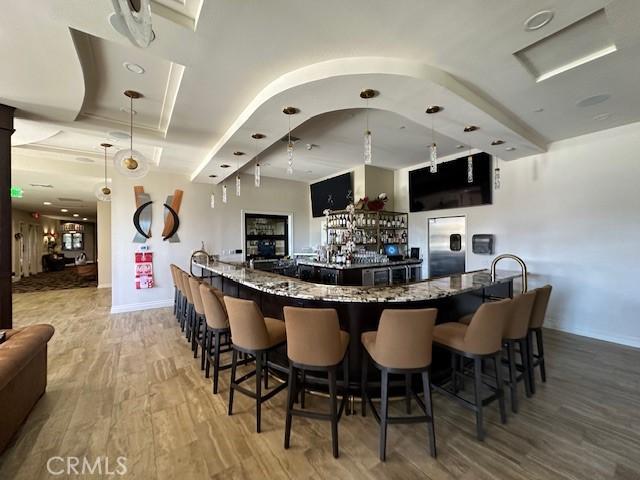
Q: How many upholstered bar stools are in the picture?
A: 12